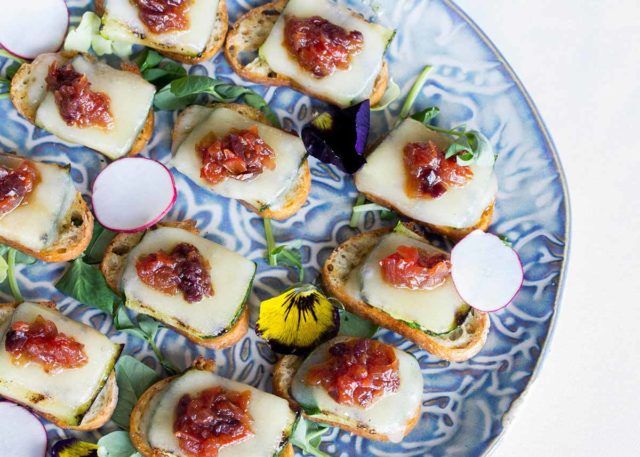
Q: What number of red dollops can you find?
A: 11